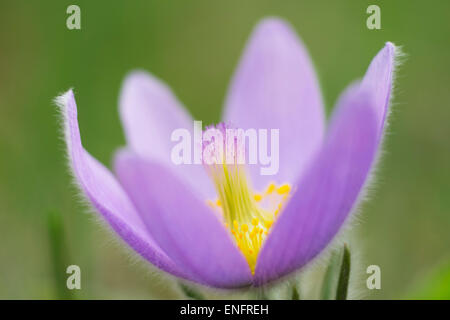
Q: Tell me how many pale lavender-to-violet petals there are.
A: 6